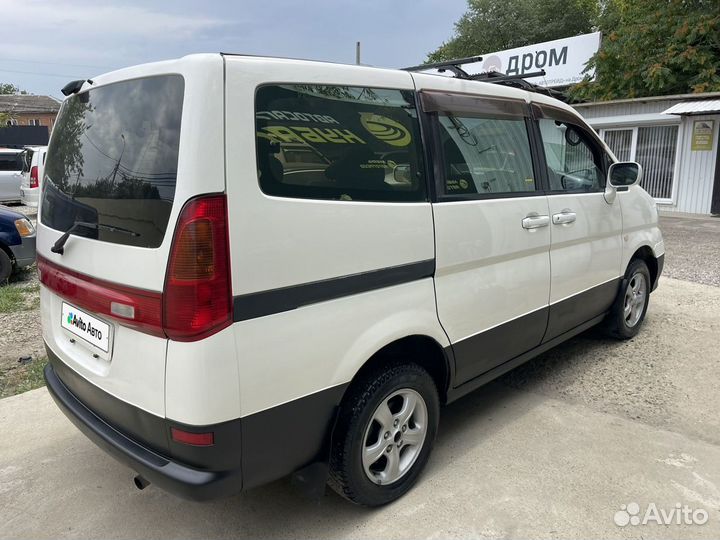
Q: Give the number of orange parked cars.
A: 0